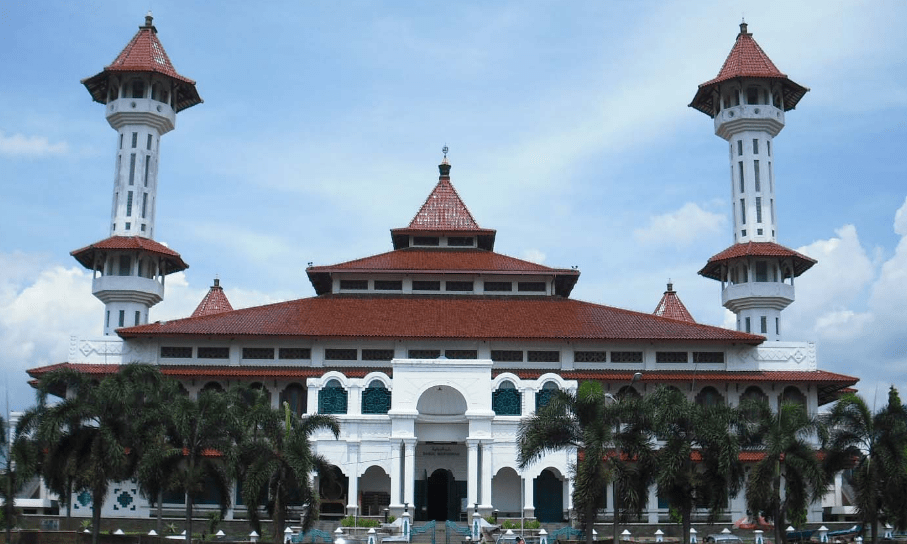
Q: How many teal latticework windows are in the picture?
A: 4